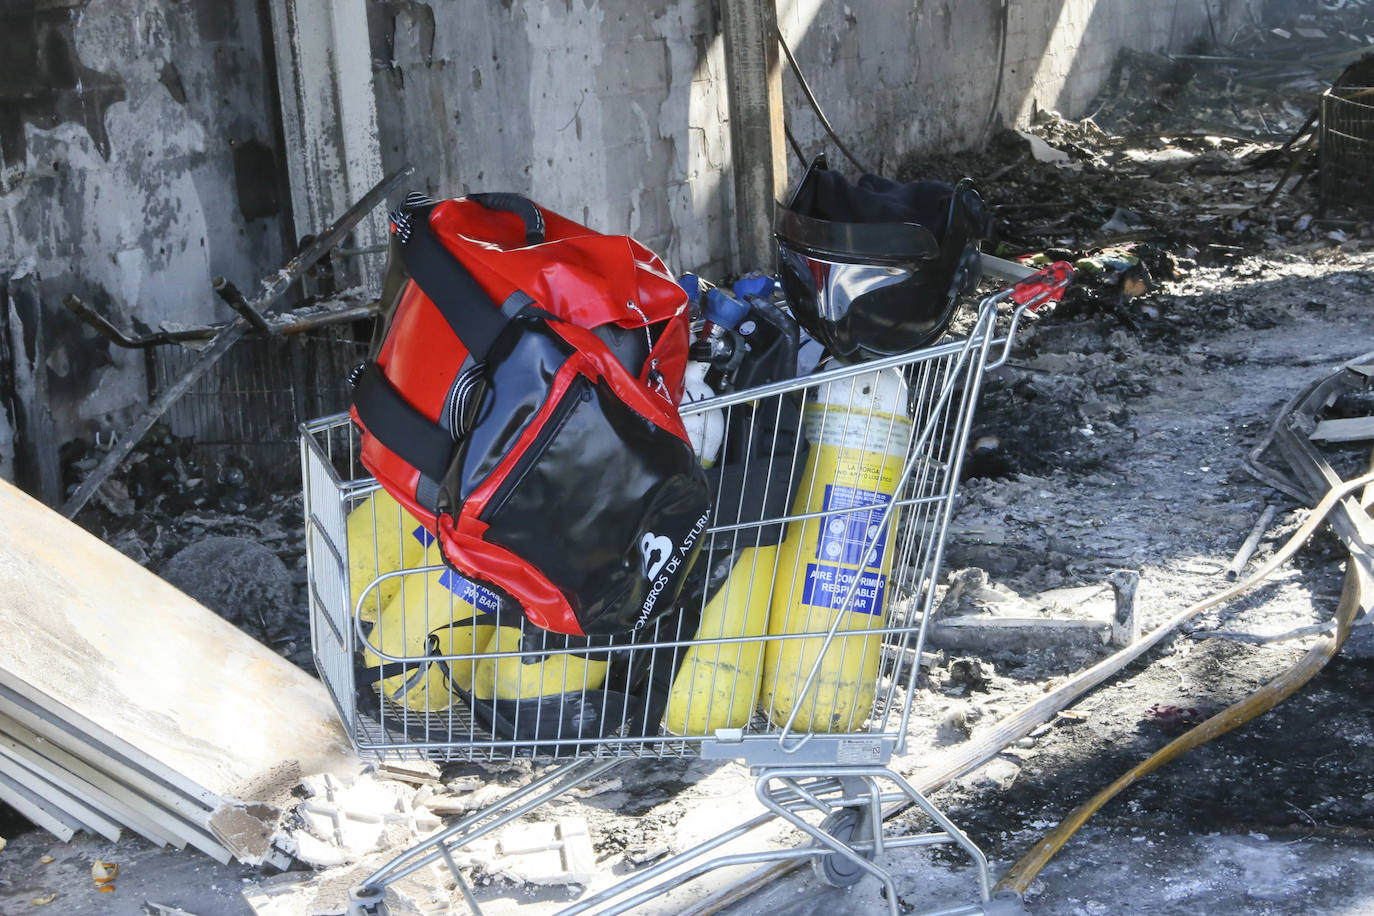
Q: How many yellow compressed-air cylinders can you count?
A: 5